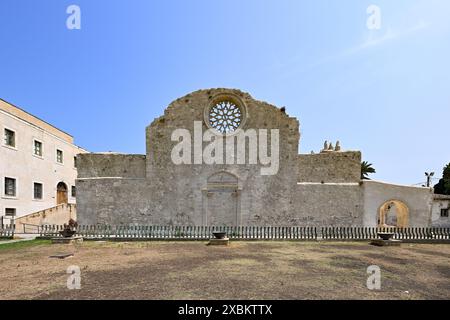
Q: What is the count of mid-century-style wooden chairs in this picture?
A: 0